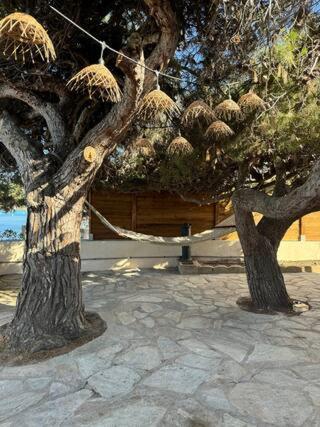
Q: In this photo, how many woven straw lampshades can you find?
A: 9